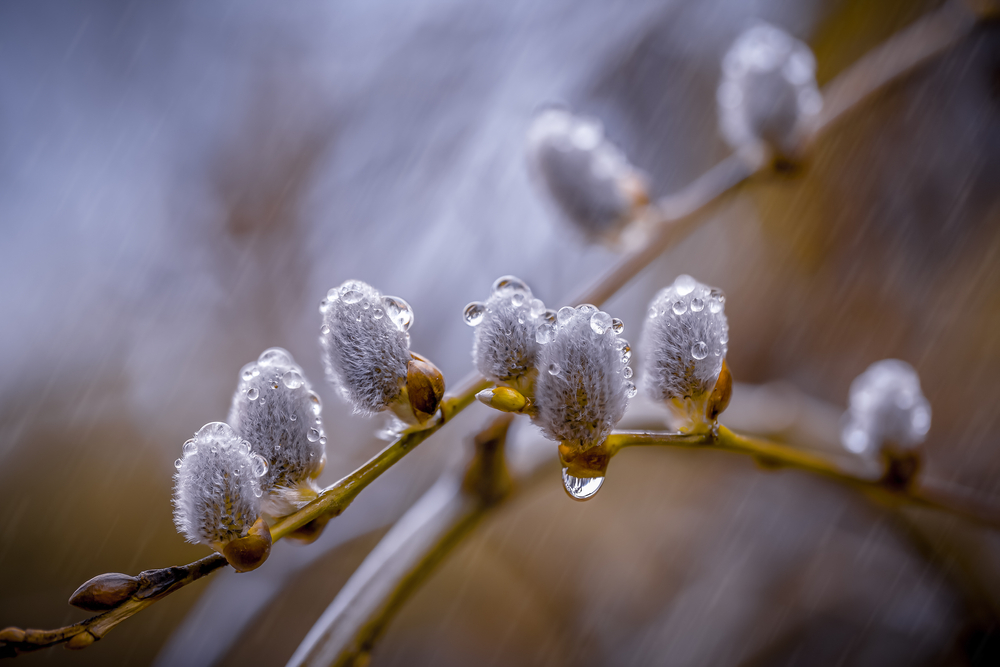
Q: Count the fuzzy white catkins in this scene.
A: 9